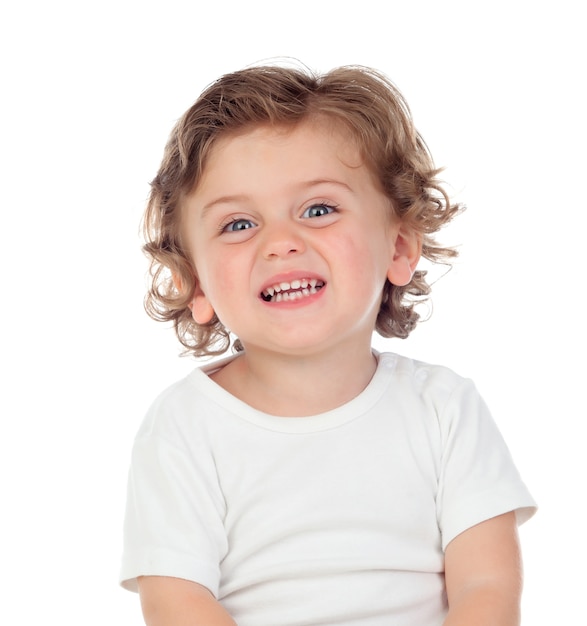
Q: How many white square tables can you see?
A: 0